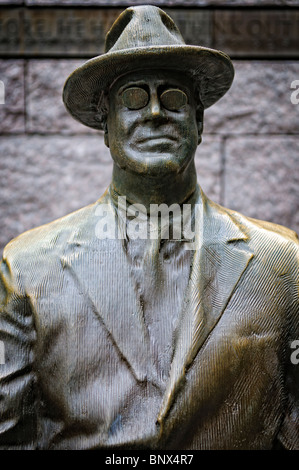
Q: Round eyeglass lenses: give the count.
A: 2